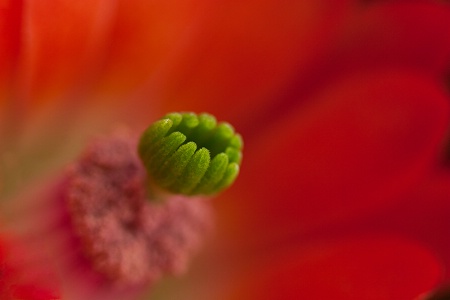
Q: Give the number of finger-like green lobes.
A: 12